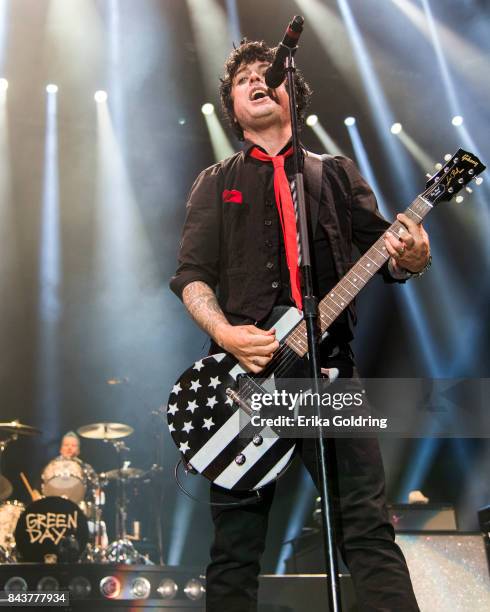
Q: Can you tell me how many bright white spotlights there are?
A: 8